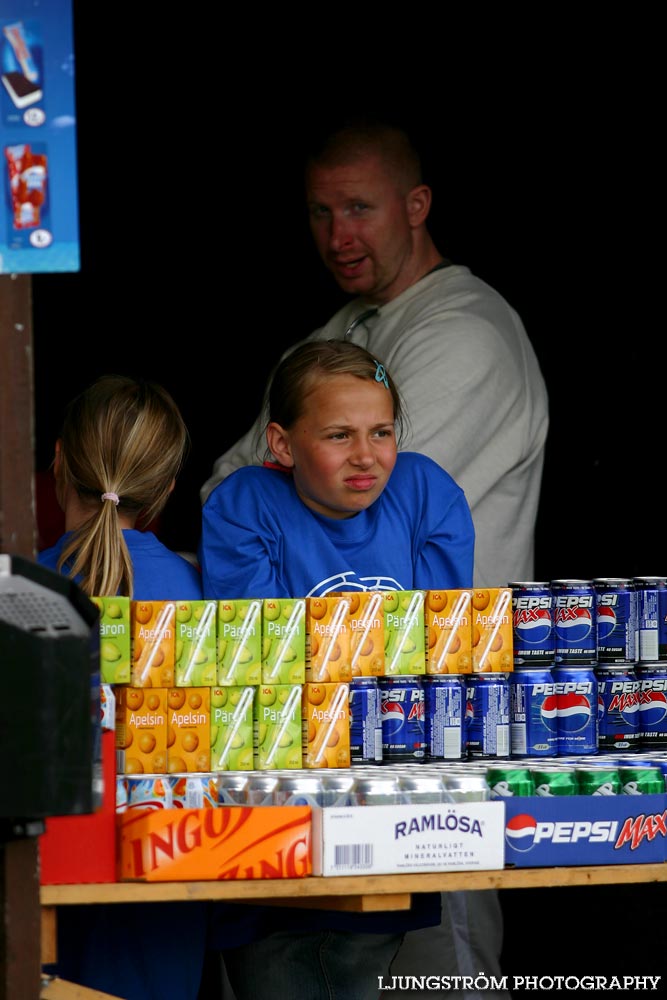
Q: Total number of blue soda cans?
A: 12